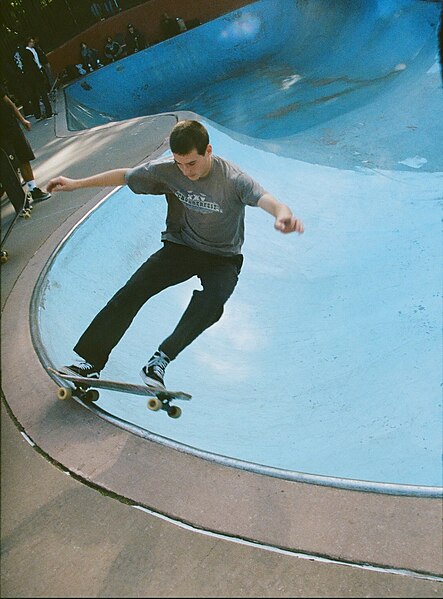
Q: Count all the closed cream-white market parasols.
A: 0